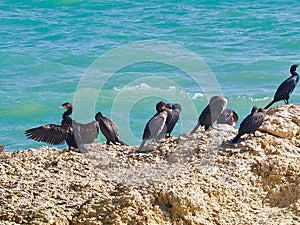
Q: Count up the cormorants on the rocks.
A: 8